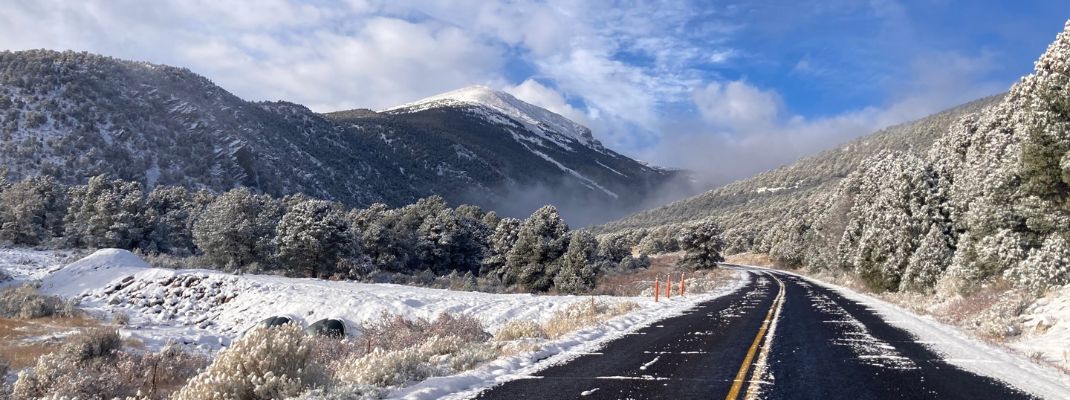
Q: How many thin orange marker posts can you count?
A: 3